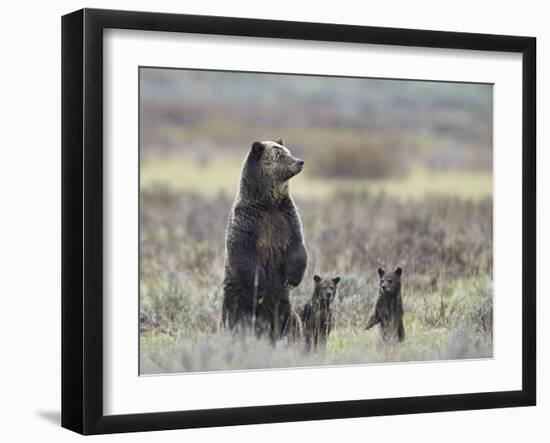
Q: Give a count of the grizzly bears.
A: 3